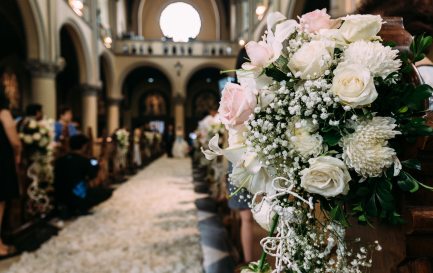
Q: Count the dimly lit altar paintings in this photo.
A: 2